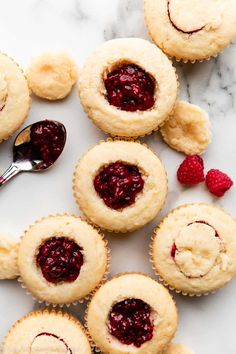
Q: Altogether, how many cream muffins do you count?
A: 8